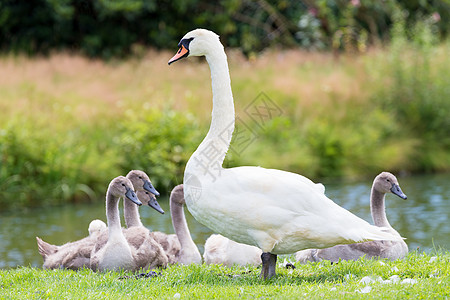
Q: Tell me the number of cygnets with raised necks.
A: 5